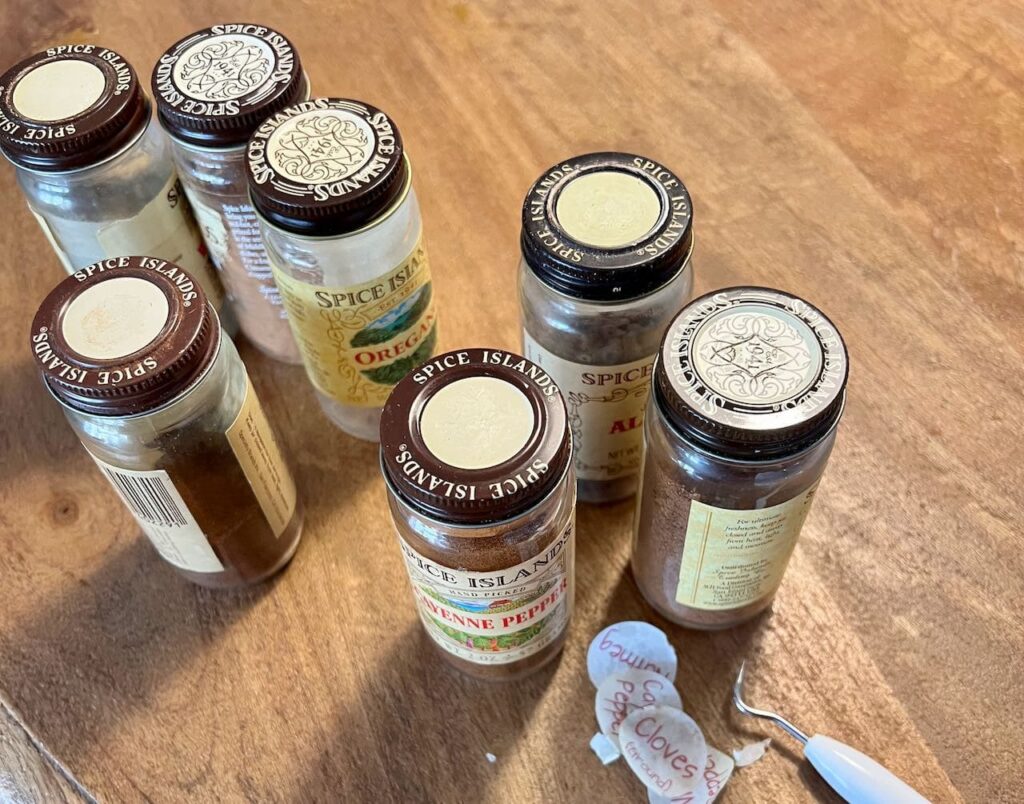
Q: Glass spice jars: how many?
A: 7